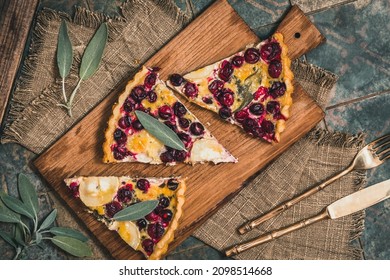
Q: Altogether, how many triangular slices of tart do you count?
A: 3